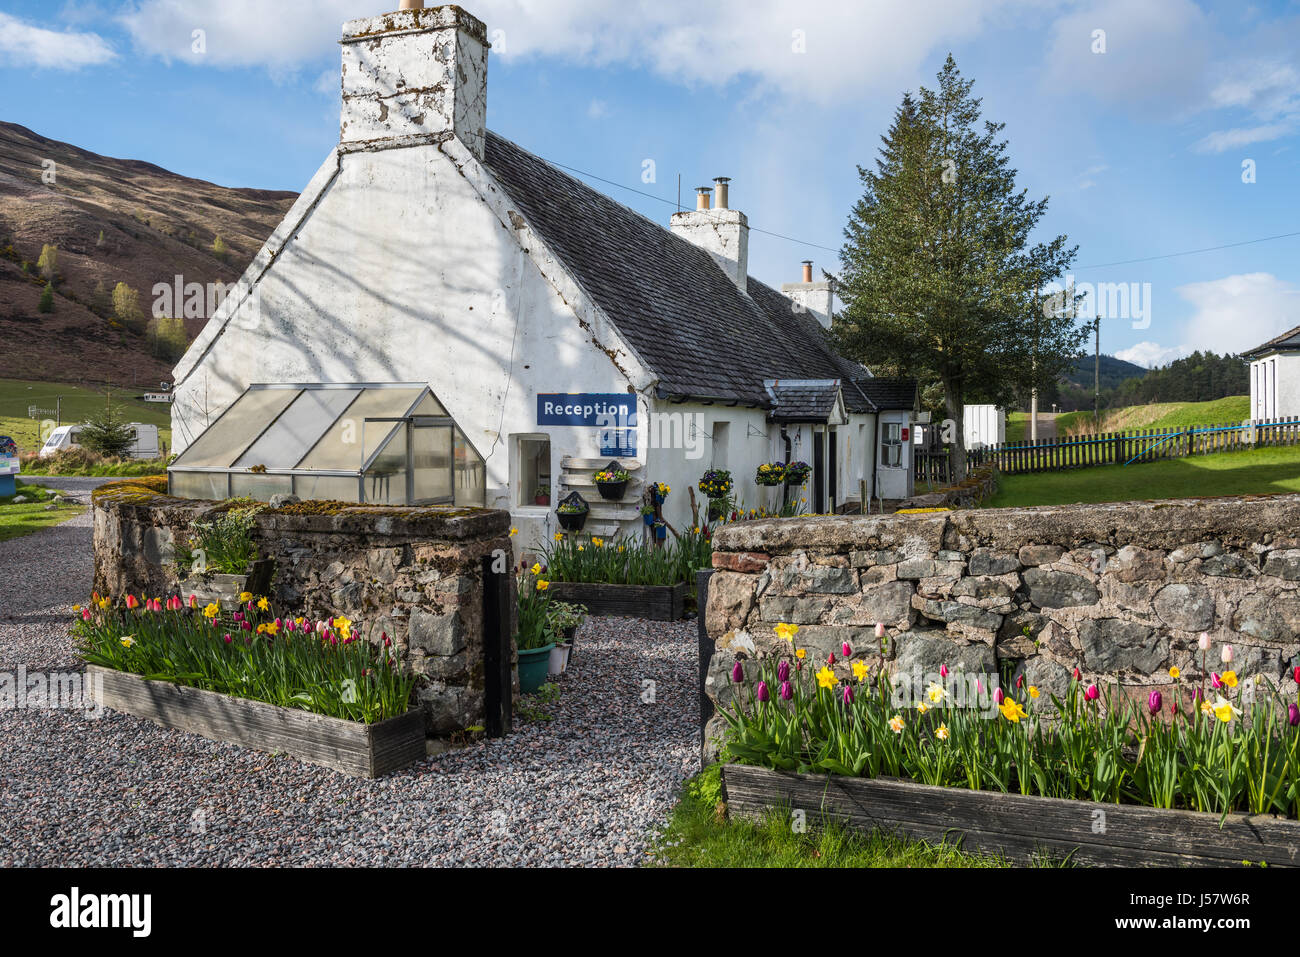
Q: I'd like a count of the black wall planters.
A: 2